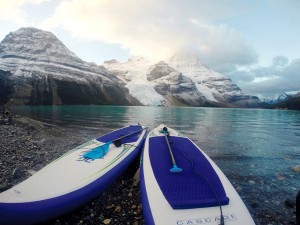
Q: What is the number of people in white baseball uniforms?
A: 0